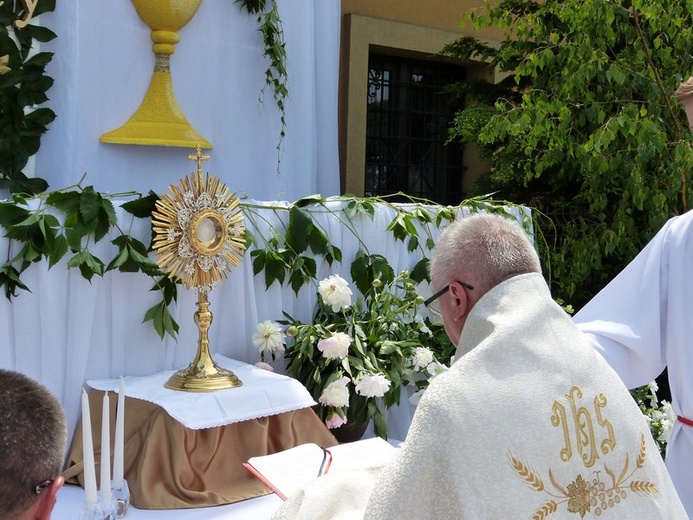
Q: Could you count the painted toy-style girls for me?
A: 0